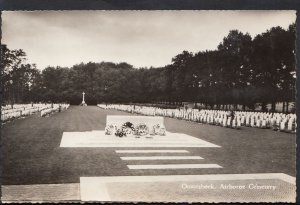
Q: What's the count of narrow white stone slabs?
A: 3